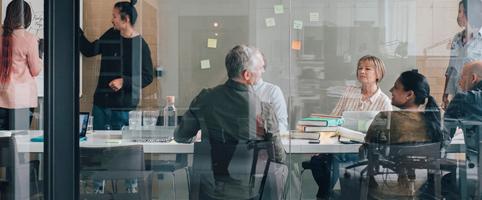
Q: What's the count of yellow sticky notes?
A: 1